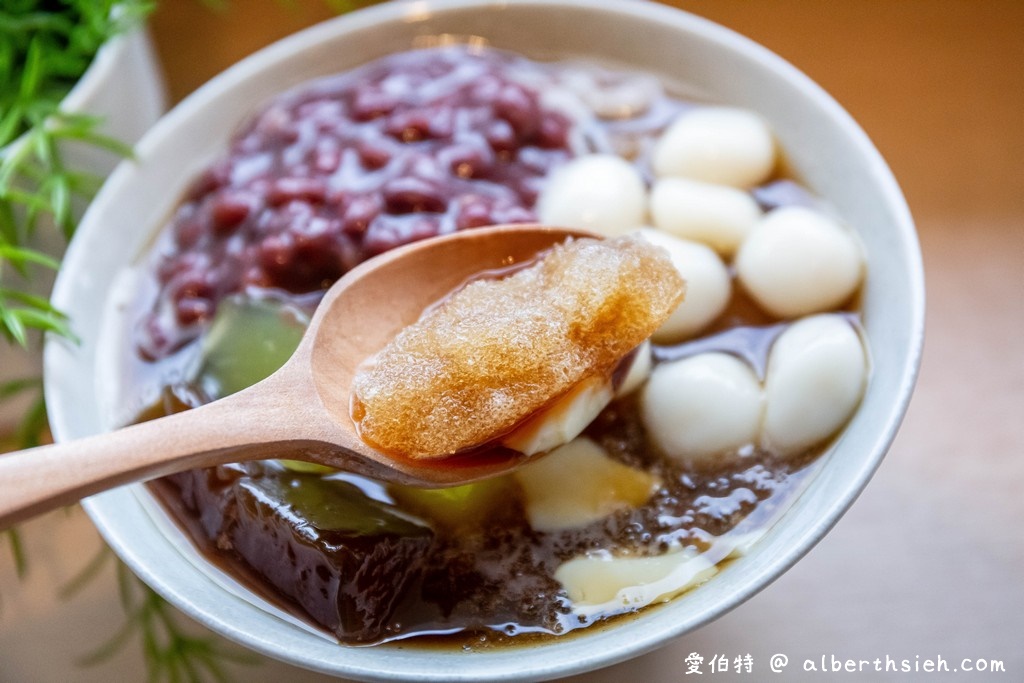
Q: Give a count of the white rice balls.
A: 7